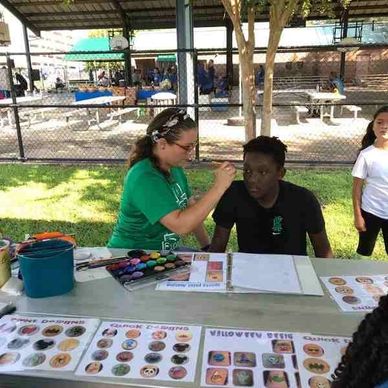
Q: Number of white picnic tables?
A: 3